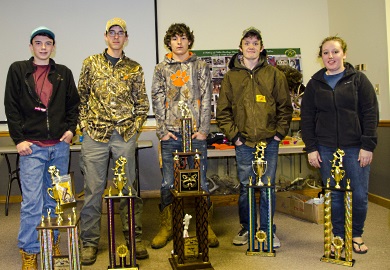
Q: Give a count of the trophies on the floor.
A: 5